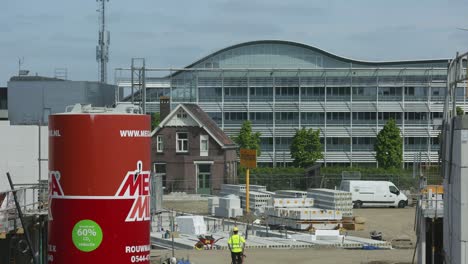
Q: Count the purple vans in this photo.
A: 0